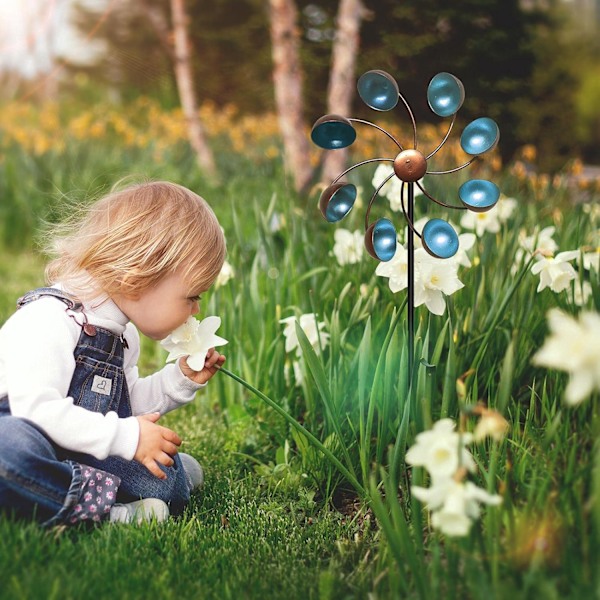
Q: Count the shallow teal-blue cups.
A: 8